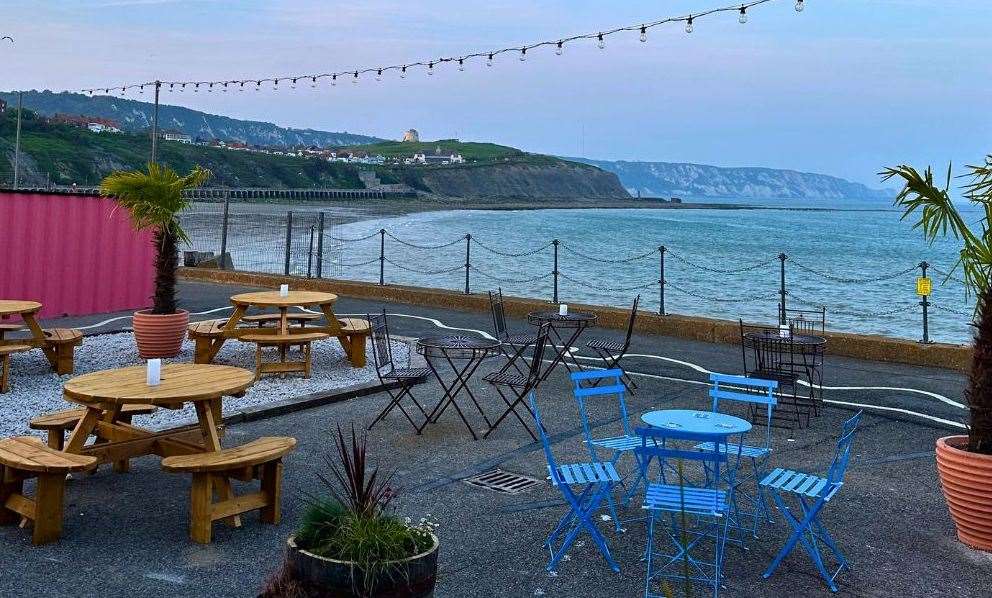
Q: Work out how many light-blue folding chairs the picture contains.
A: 5